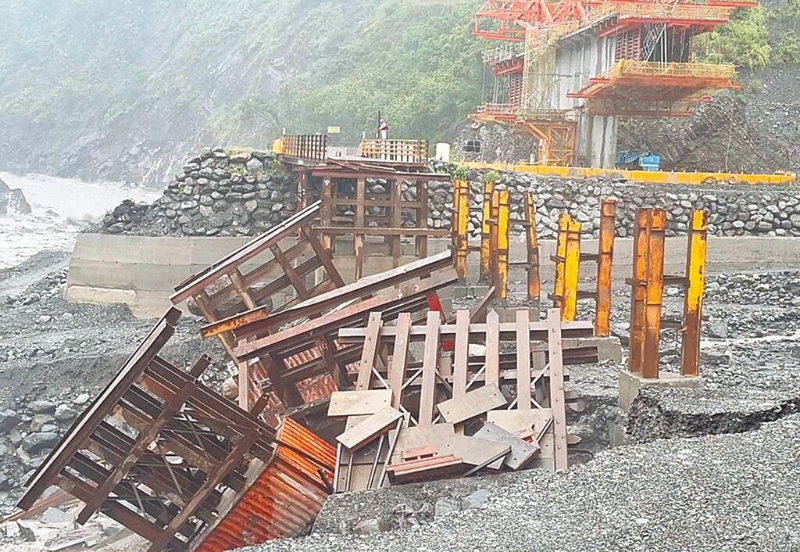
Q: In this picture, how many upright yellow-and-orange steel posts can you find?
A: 12